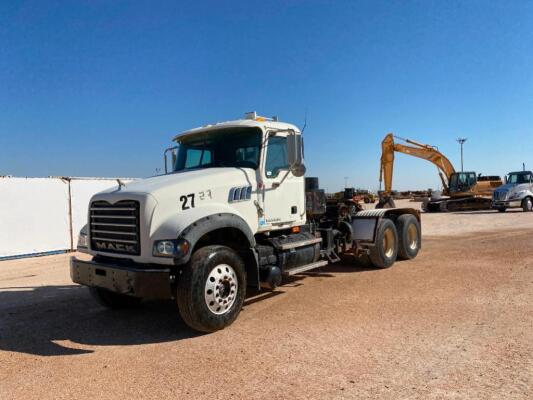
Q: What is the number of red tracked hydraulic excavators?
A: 0